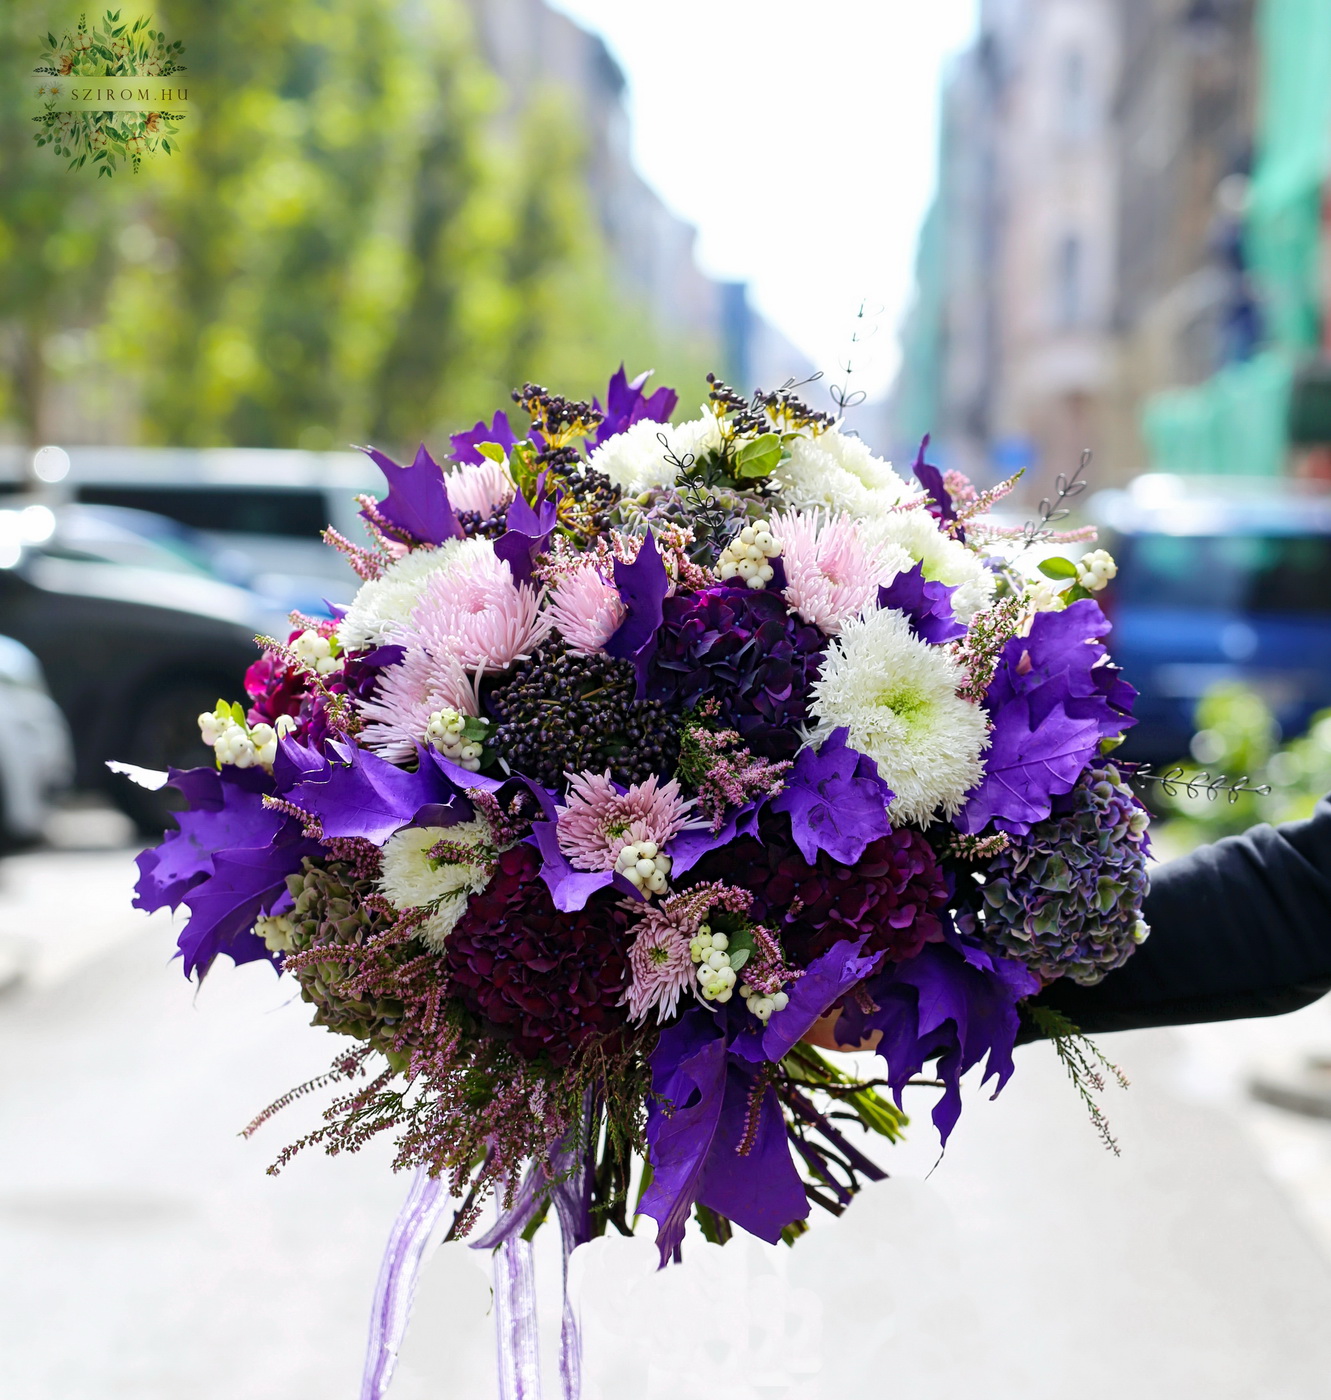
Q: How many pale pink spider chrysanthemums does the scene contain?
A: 7